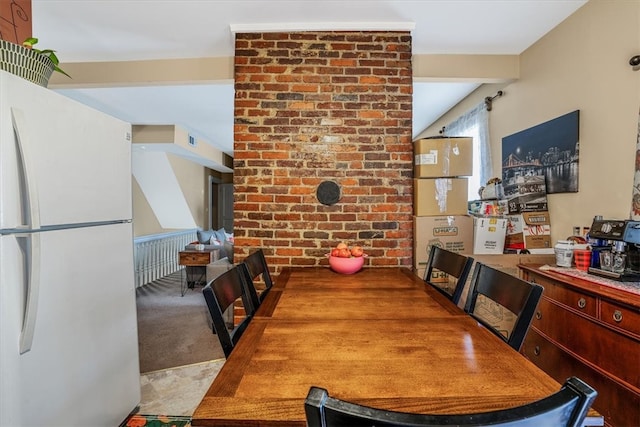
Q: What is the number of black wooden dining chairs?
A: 5